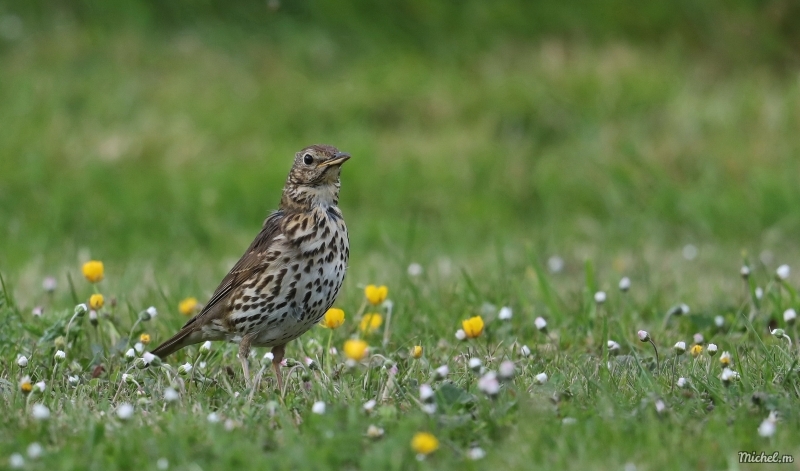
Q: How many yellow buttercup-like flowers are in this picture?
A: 12